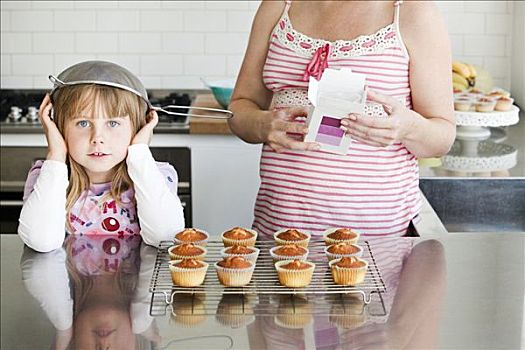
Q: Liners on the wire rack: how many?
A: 12